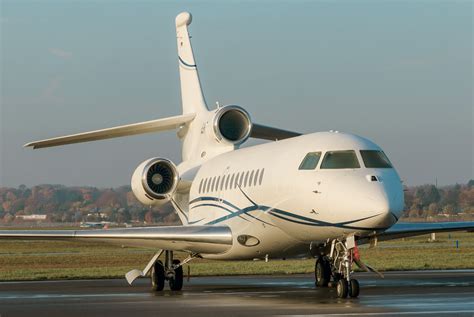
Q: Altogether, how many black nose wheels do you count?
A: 2